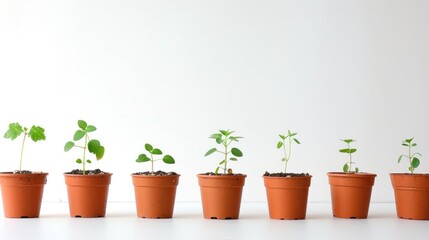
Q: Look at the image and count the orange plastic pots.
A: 7